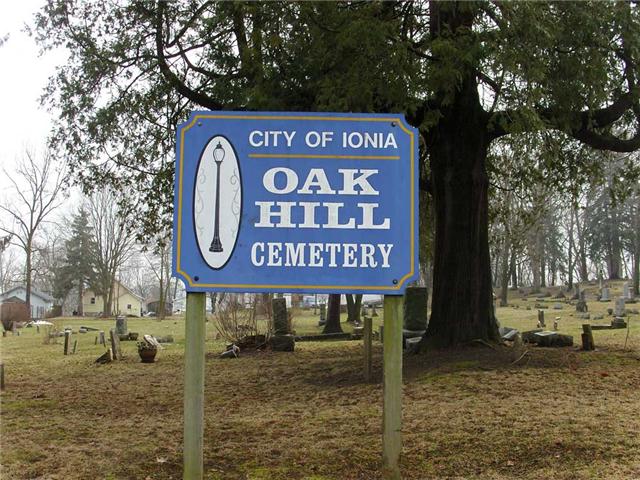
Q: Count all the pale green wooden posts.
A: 2